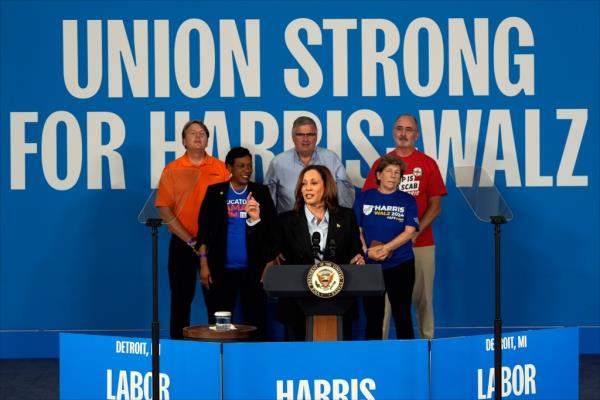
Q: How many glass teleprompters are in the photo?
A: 2